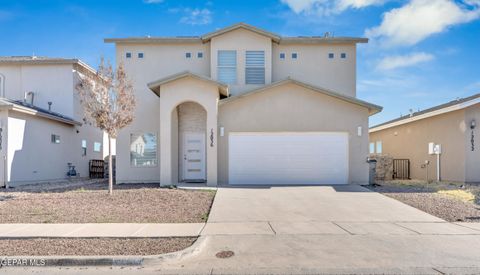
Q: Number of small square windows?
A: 8